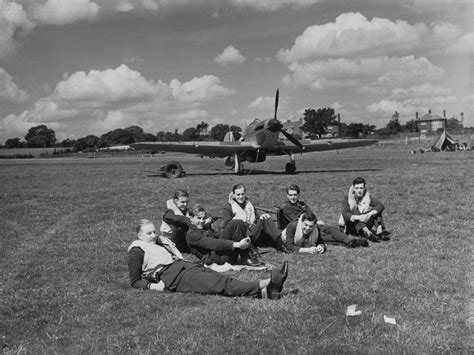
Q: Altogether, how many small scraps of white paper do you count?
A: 2